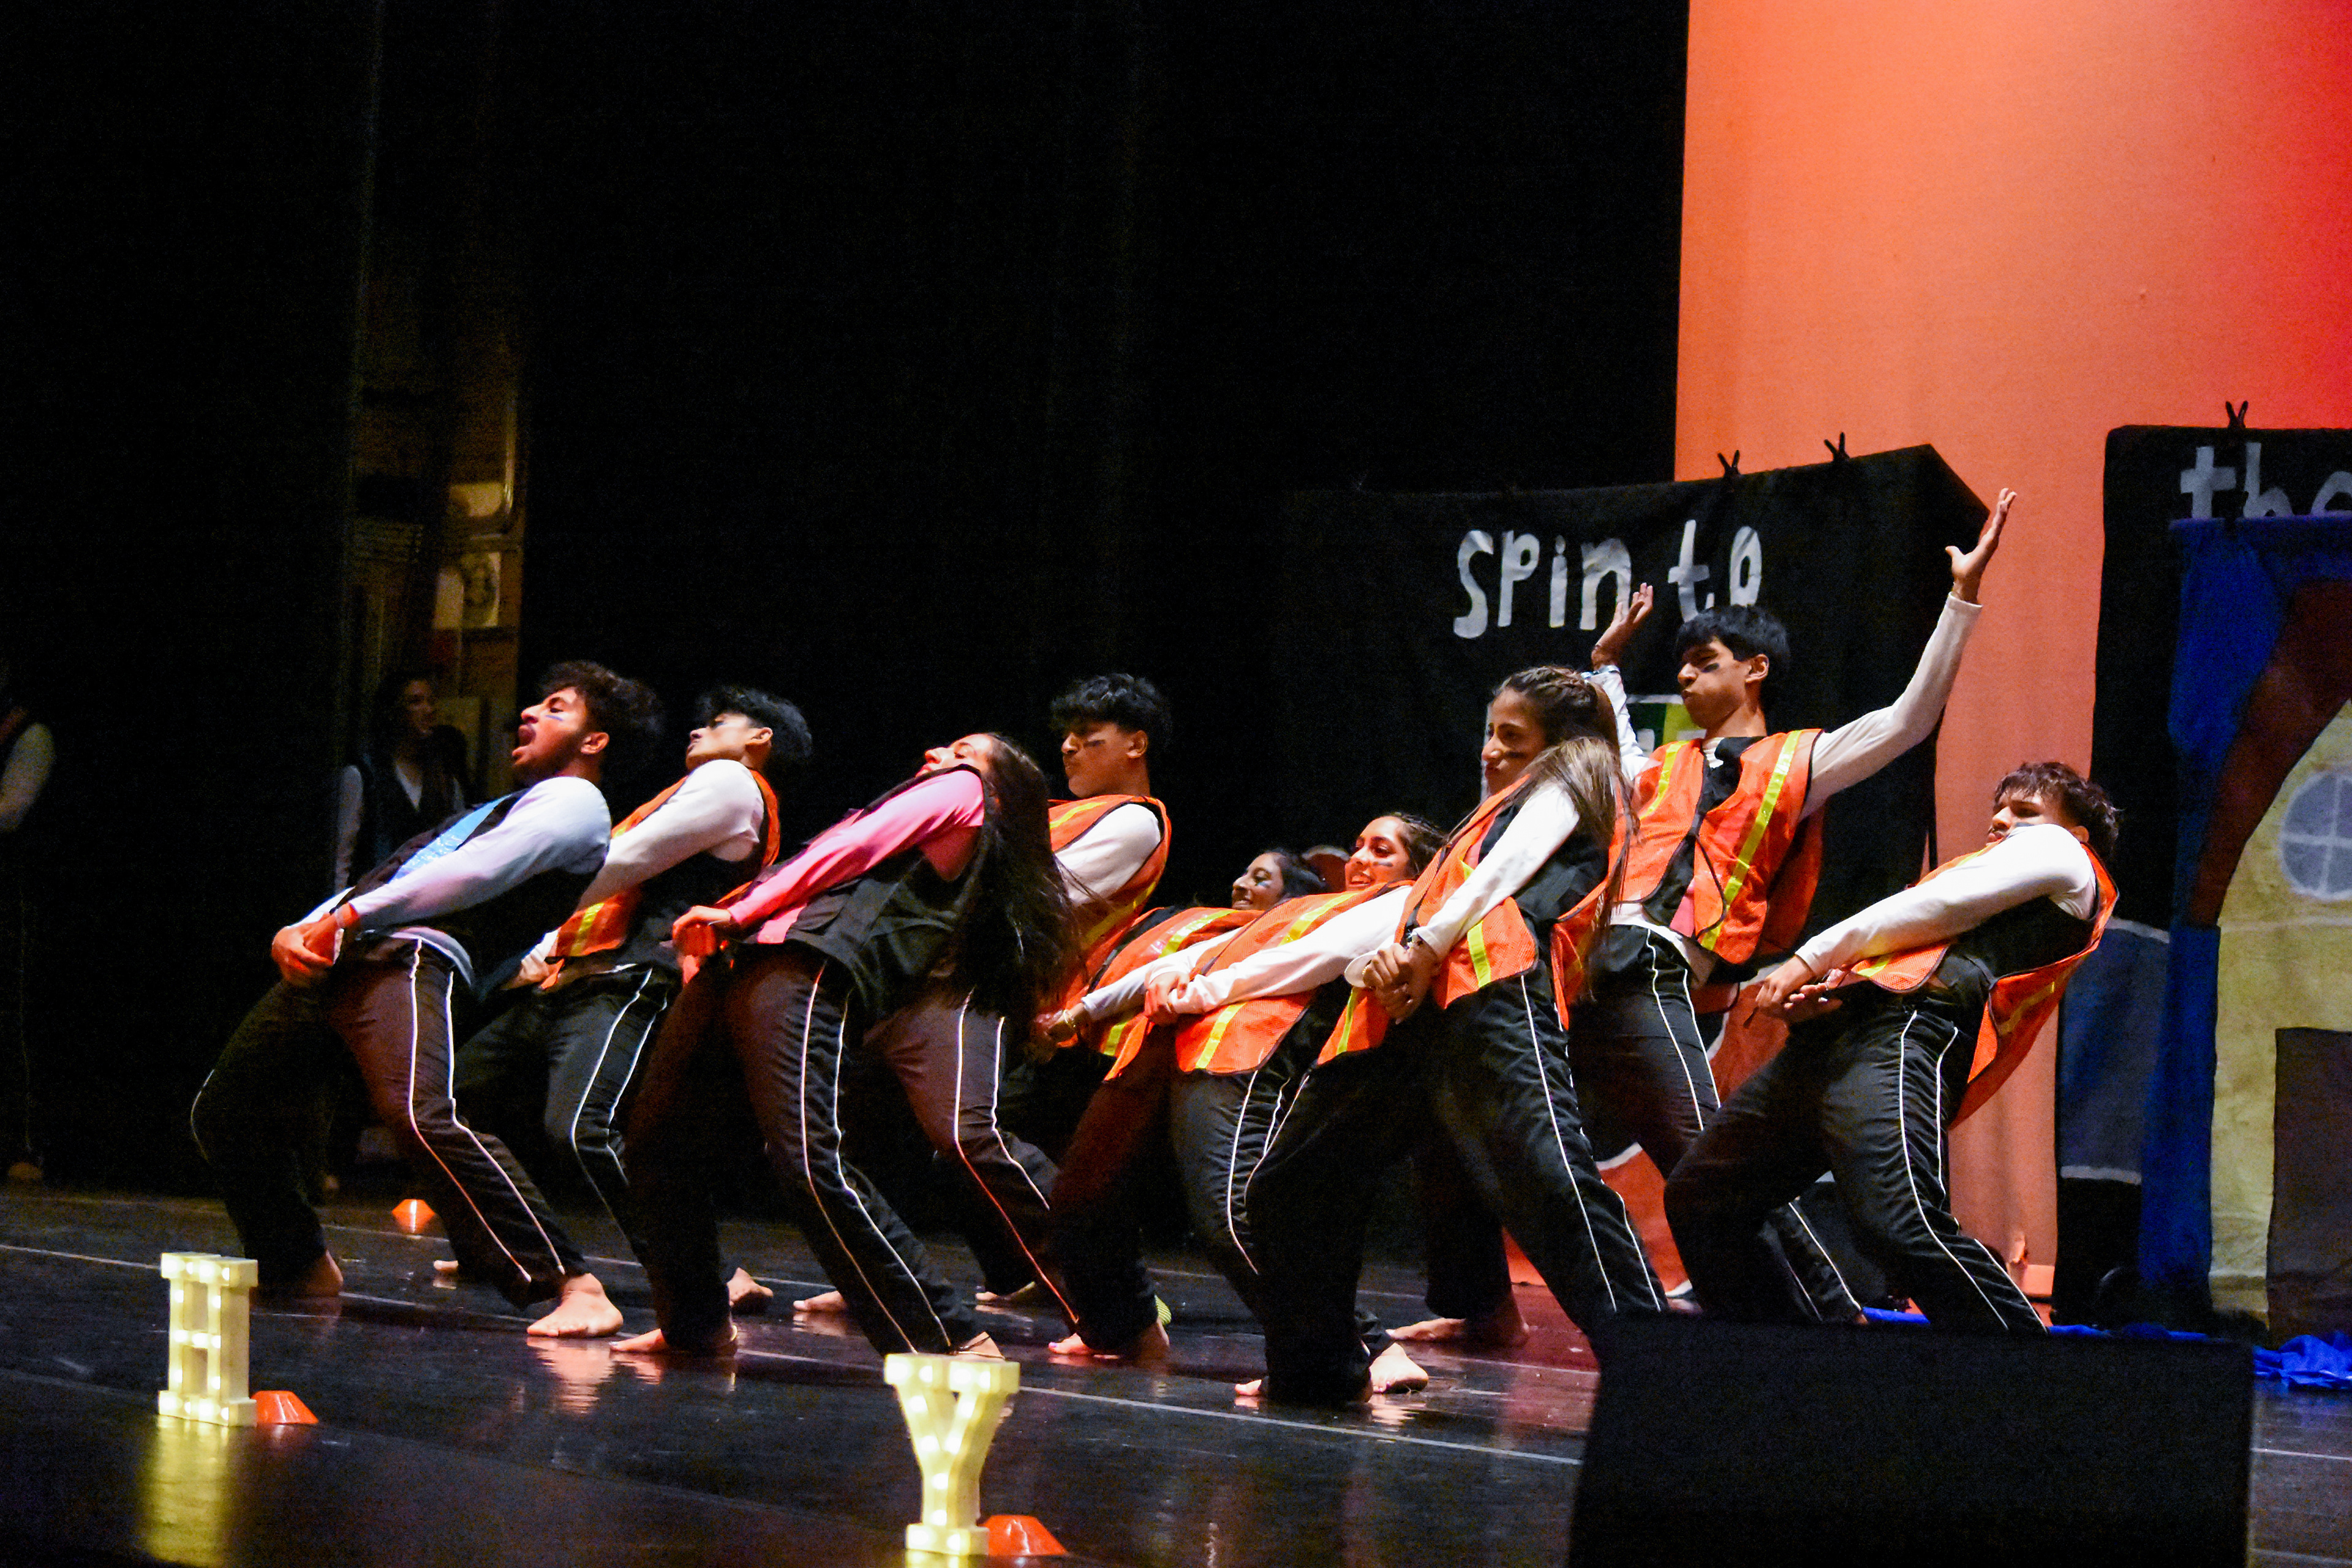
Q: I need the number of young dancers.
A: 9